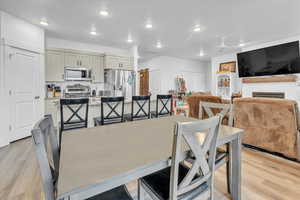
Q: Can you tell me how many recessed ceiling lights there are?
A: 9